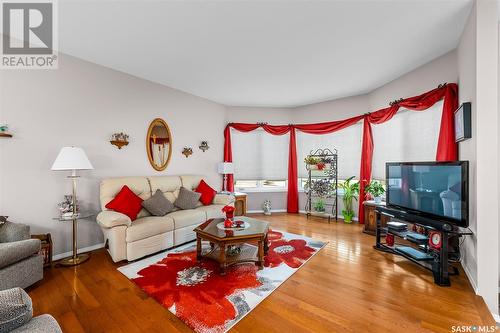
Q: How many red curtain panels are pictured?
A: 4